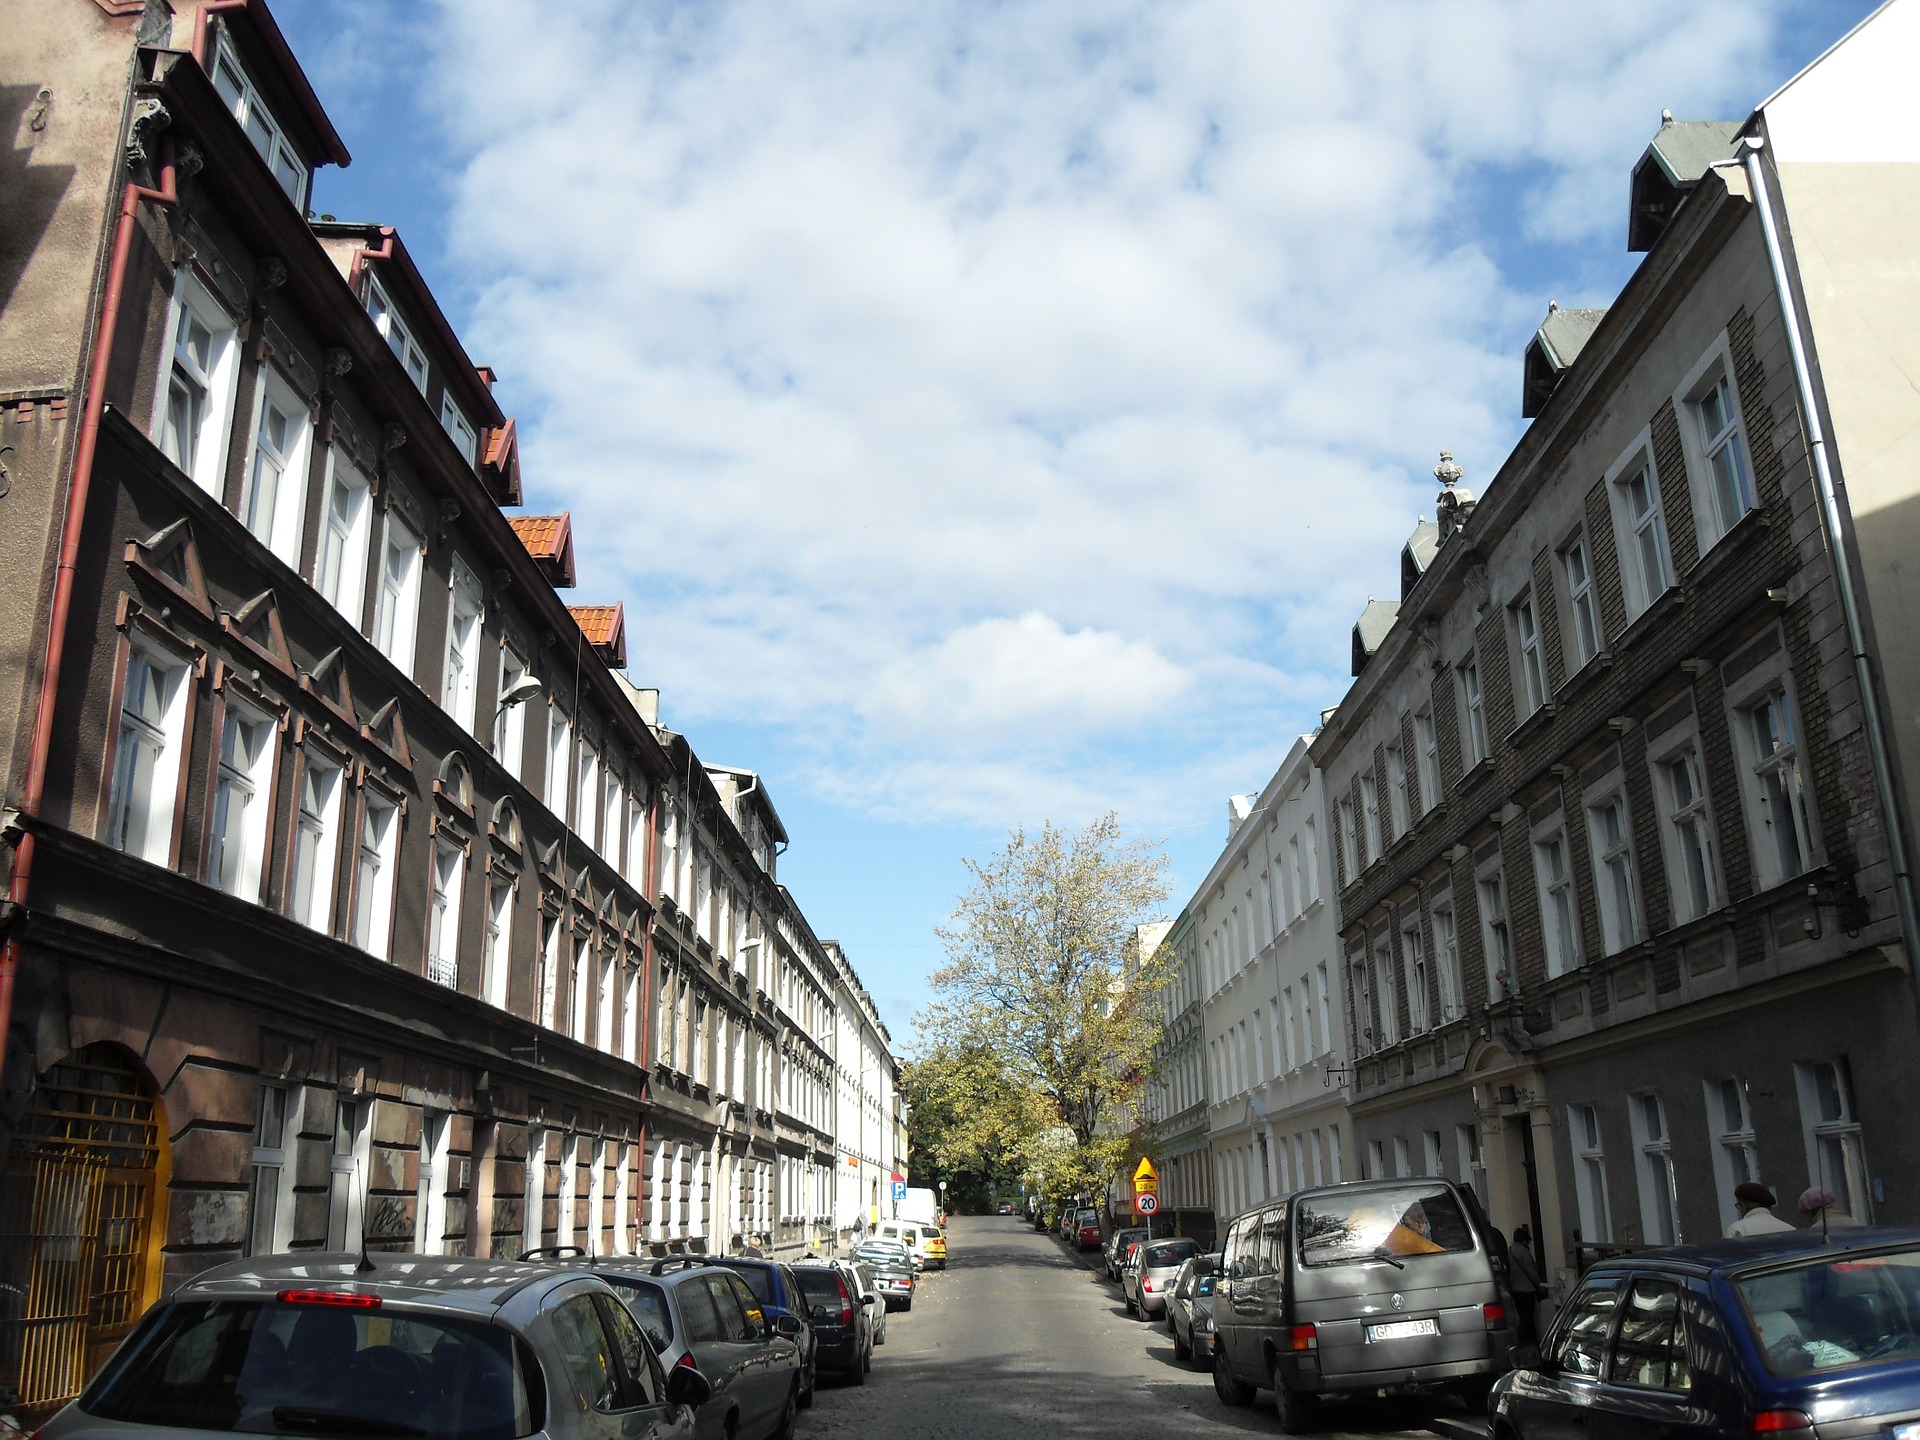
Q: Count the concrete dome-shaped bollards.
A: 0